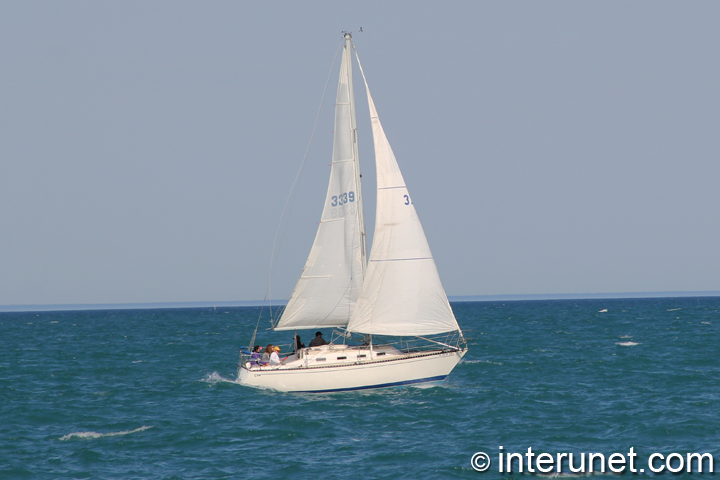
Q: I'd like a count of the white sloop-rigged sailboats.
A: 1